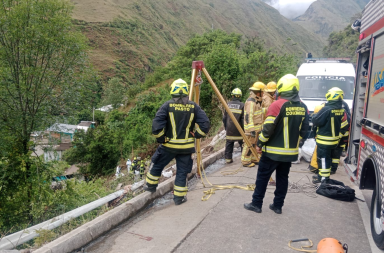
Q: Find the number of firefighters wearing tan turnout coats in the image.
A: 2